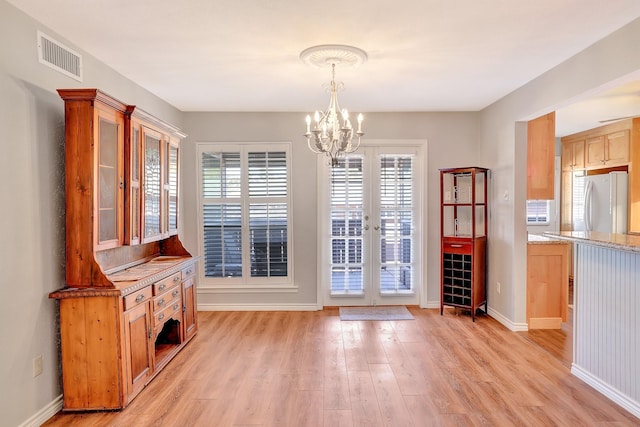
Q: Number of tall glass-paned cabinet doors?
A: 3